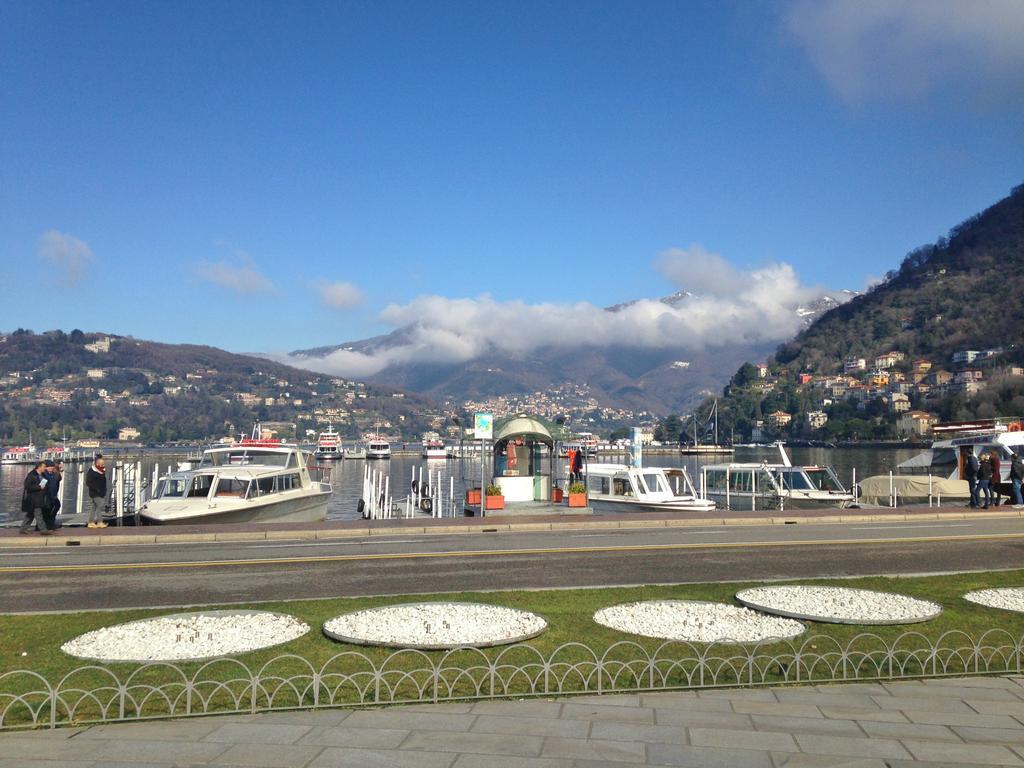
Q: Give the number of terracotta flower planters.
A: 4